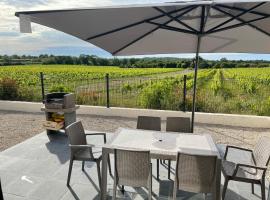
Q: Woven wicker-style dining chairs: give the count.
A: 6